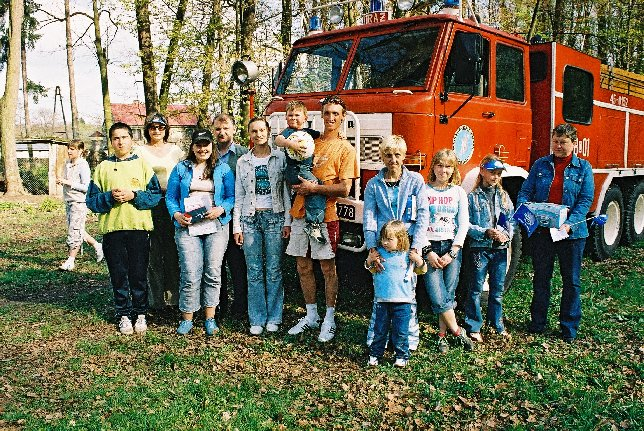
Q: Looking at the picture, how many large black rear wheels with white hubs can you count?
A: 2